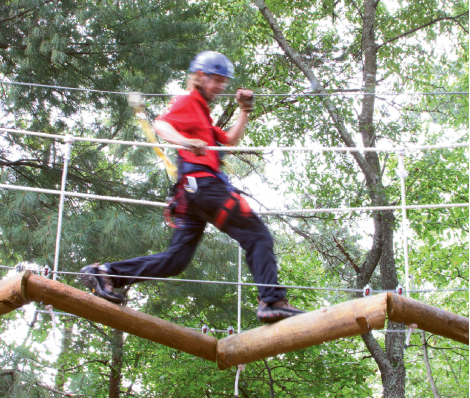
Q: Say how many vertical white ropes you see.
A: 3